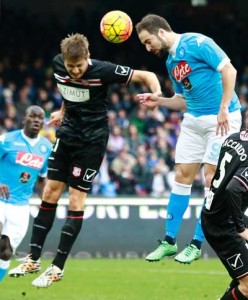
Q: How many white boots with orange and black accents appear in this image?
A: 2